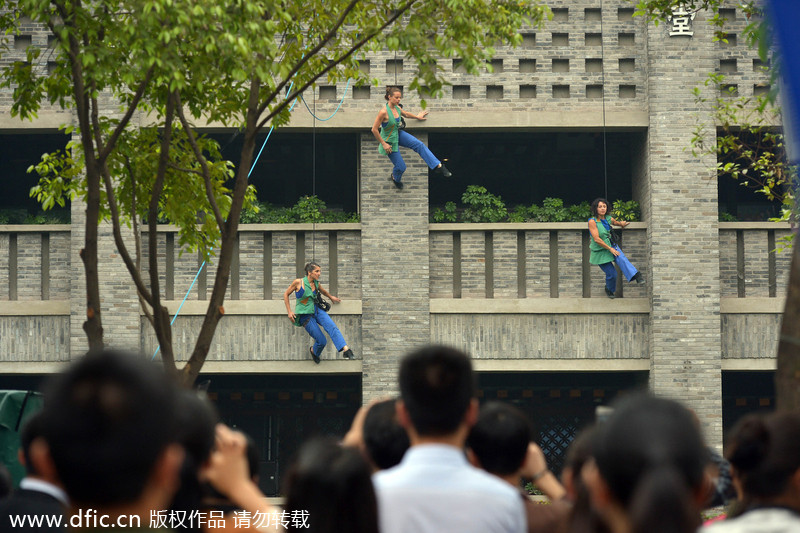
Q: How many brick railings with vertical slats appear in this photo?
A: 4